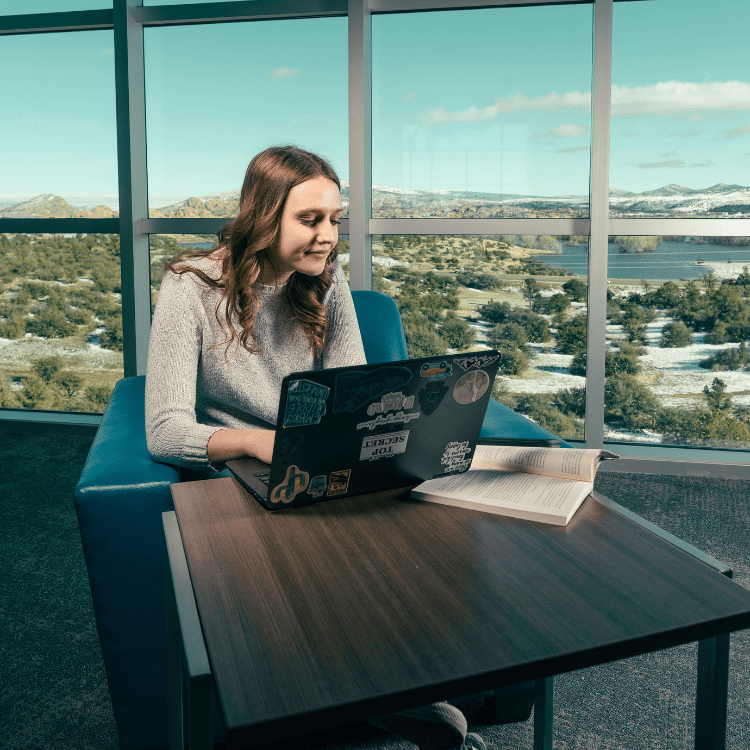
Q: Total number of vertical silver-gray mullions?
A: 3